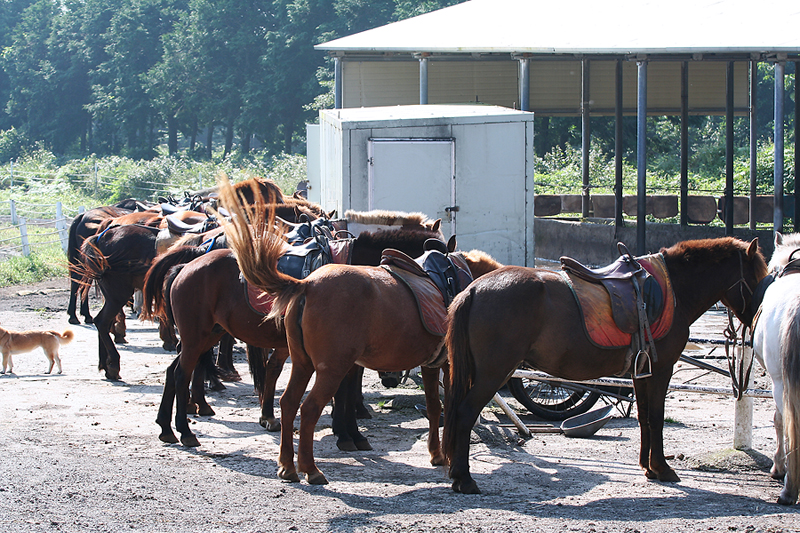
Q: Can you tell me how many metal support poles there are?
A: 11